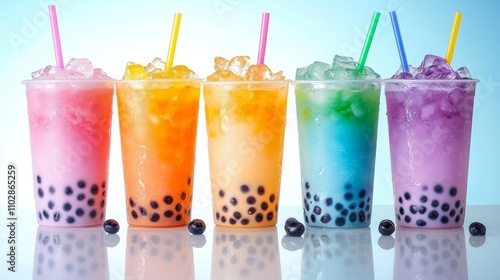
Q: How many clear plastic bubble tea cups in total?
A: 5